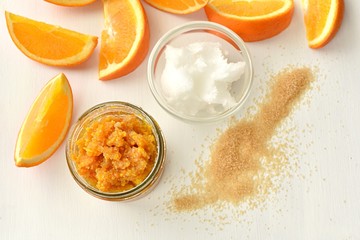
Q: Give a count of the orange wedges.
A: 7